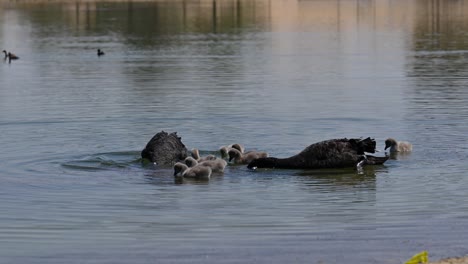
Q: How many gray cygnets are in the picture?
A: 7